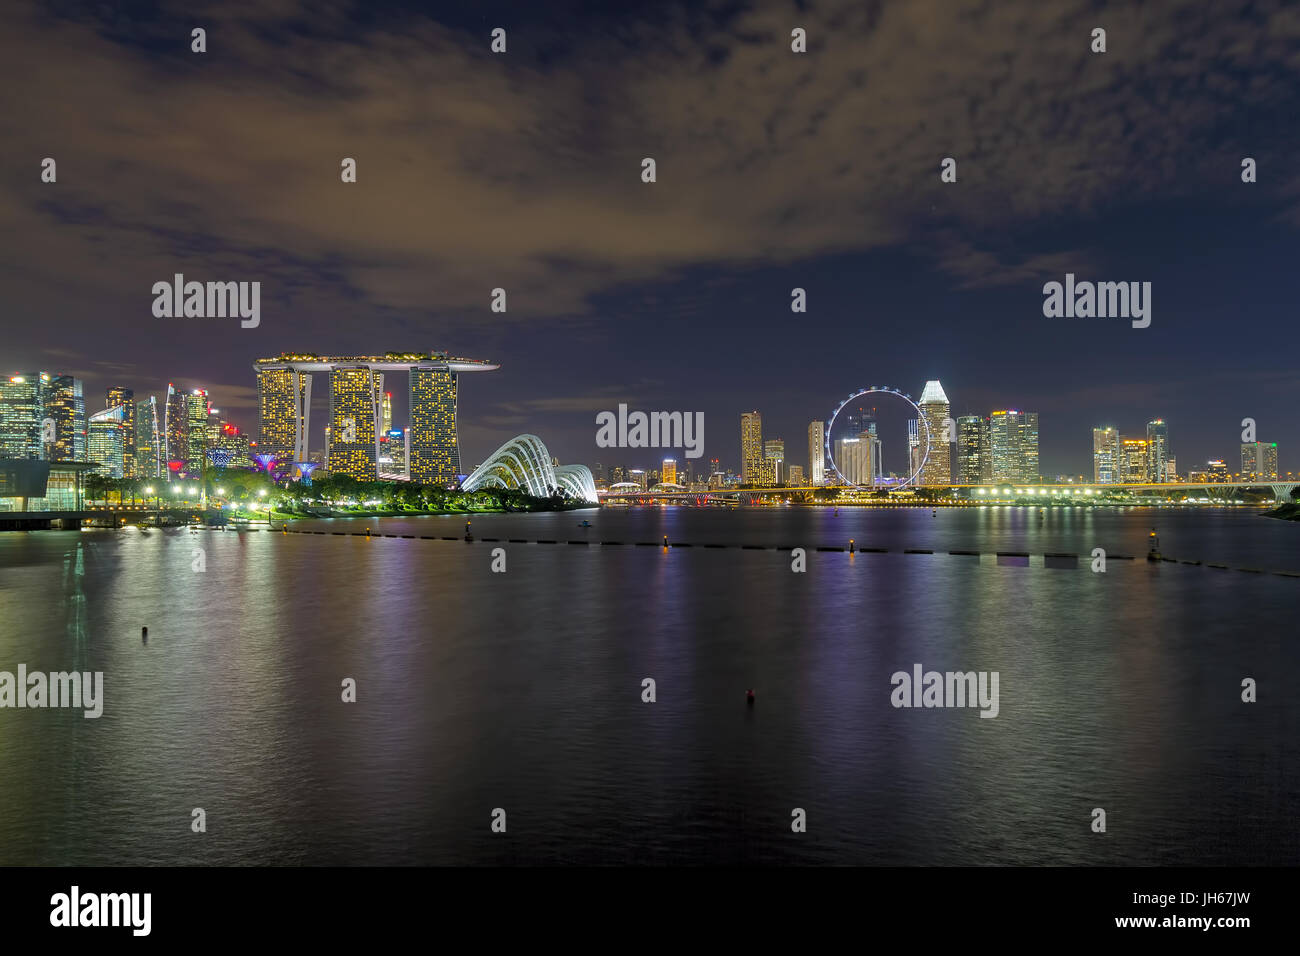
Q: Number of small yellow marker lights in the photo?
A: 6